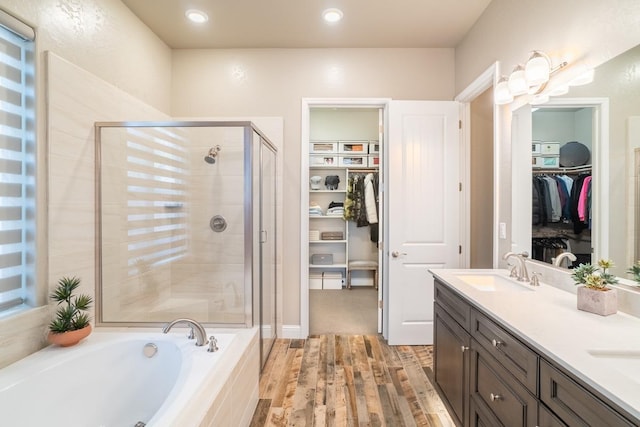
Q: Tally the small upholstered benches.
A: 1